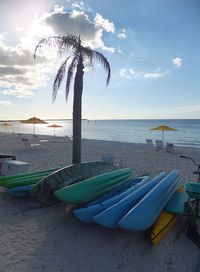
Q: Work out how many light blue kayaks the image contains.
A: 3